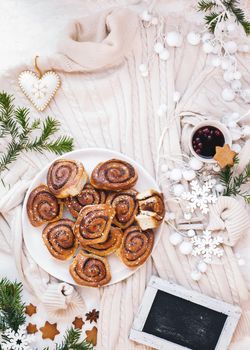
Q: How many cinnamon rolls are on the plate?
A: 11